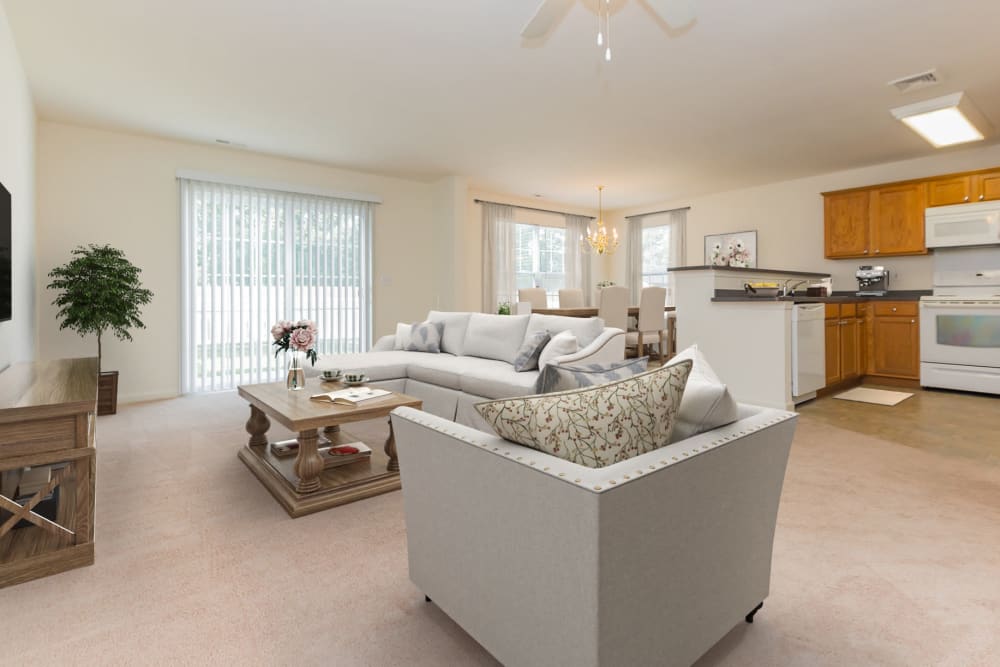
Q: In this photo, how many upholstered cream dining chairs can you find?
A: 4